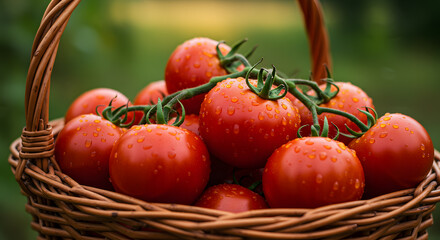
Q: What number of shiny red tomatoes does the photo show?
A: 11